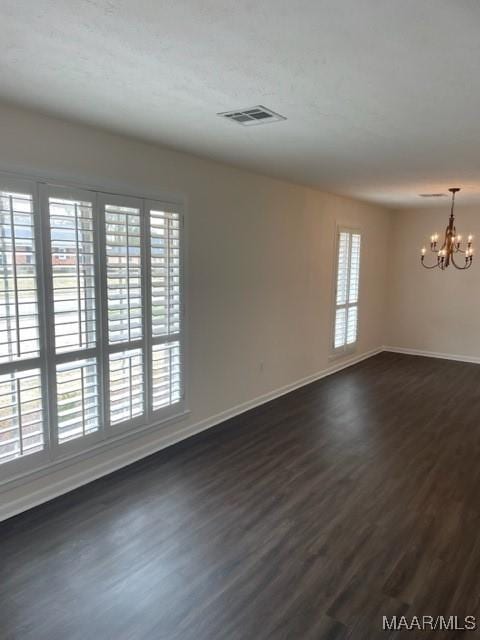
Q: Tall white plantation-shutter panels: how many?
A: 6